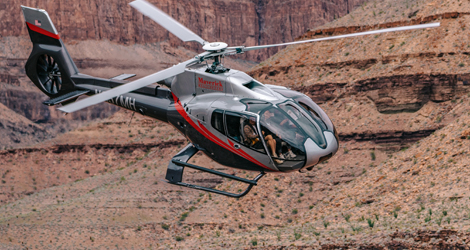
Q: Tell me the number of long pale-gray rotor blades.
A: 3